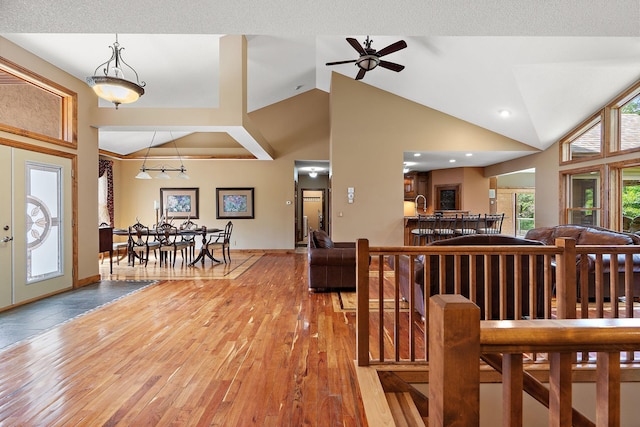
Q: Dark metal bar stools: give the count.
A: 4